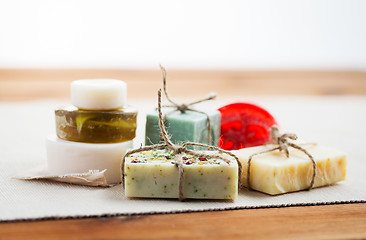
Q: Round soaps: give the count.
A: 4